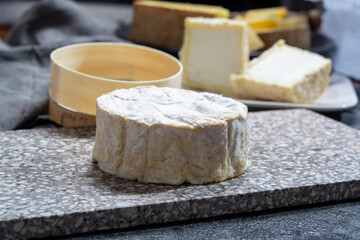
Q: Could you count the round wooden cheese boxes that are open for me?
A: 1